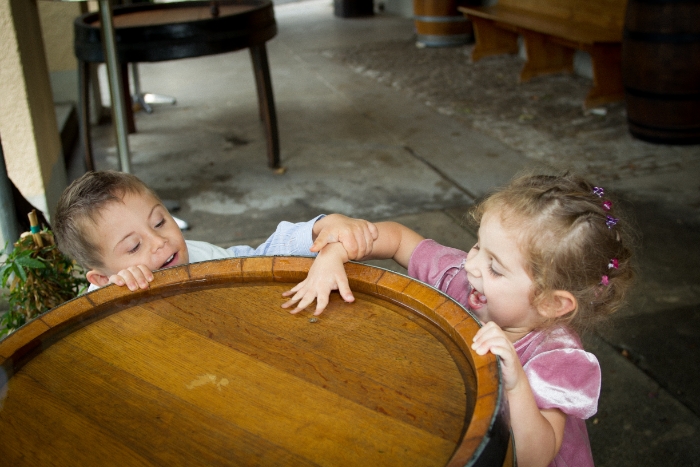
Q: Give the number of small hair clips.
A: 5